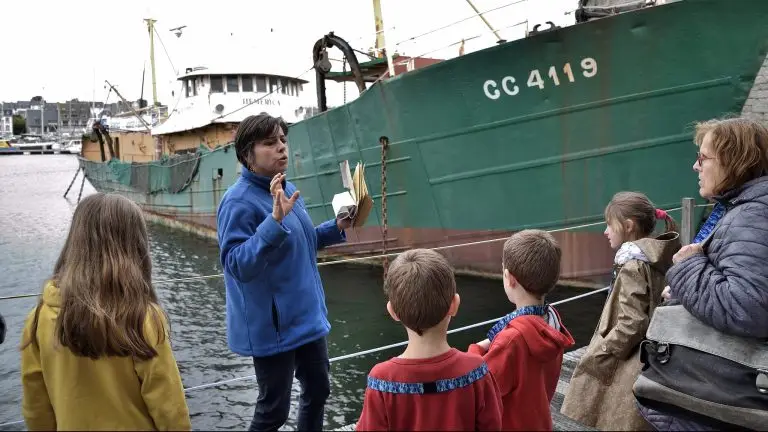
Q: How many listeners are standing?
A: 5